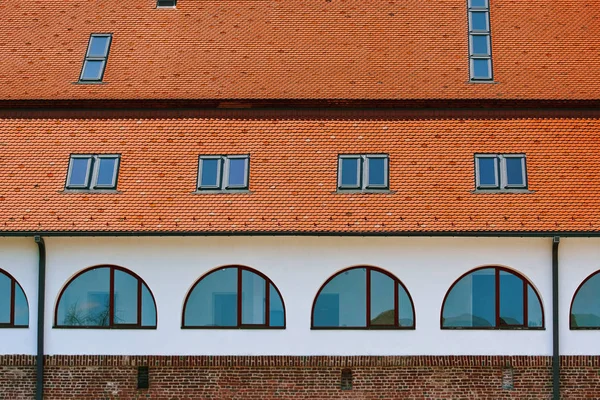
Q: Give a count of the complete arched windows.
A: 4